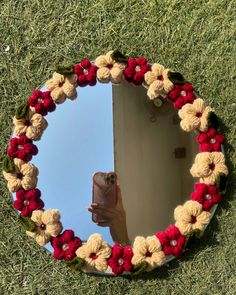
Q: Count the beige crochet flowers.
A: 11